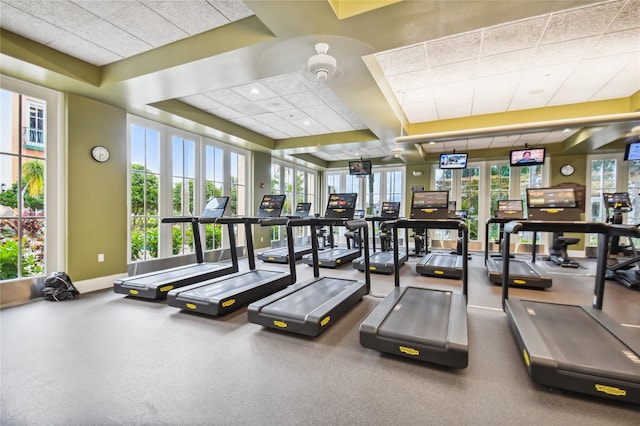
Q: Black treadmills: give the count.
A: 10